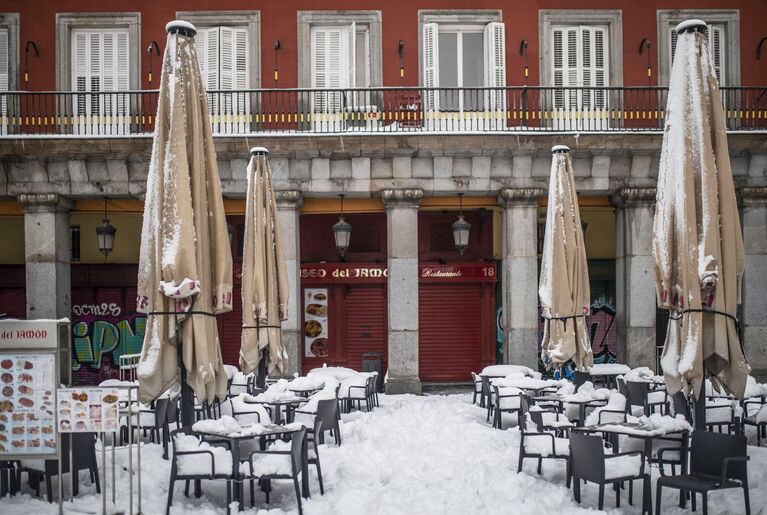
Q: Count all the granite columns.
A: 6